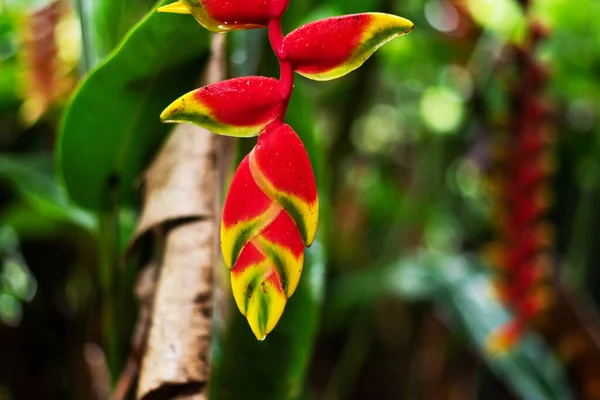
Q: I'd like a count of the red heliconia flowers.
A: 2